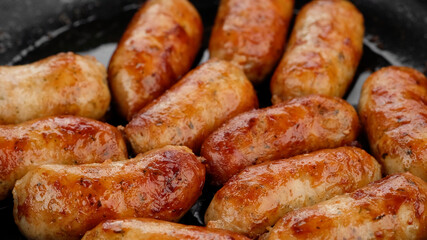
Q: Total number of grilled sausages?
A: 12